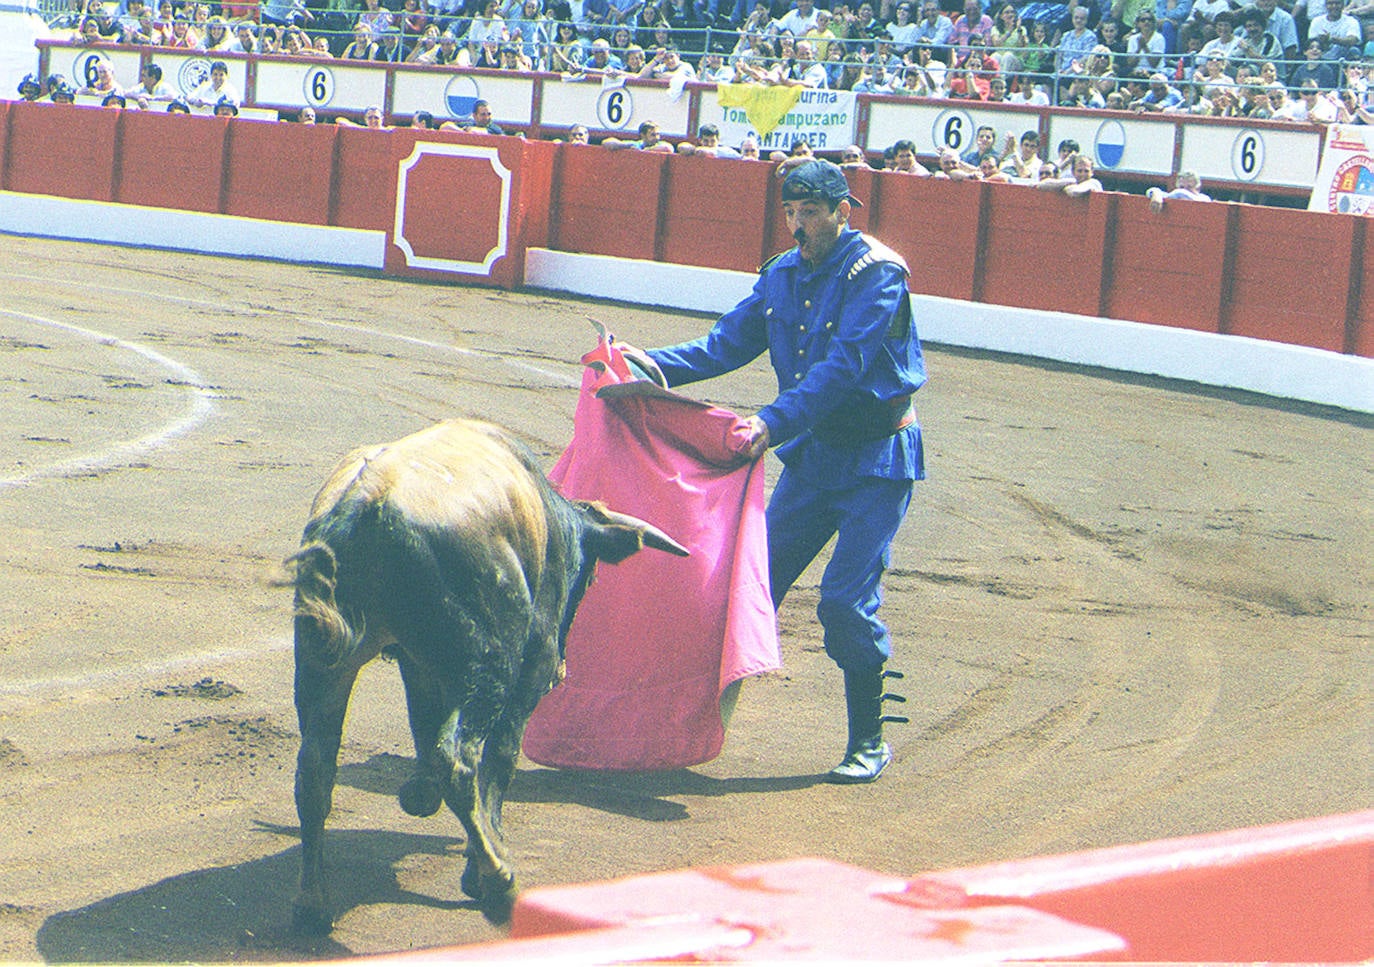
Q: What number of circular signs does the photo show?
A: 8